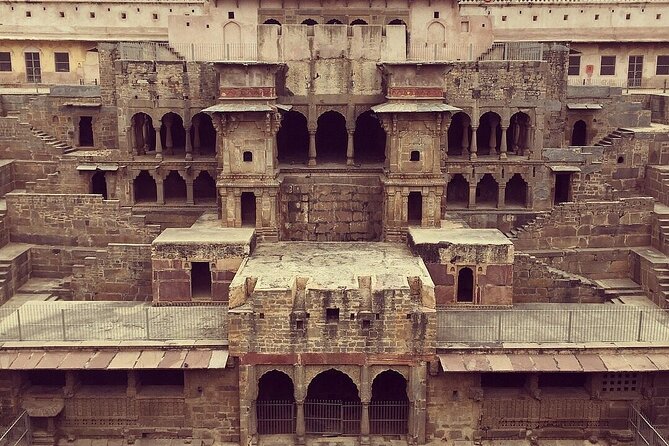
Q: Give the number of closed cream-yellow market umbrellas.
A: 0